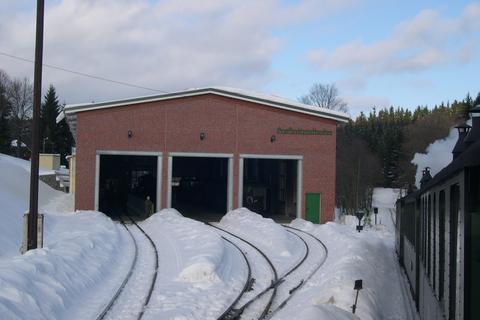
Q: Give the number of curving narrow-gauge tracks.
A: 3